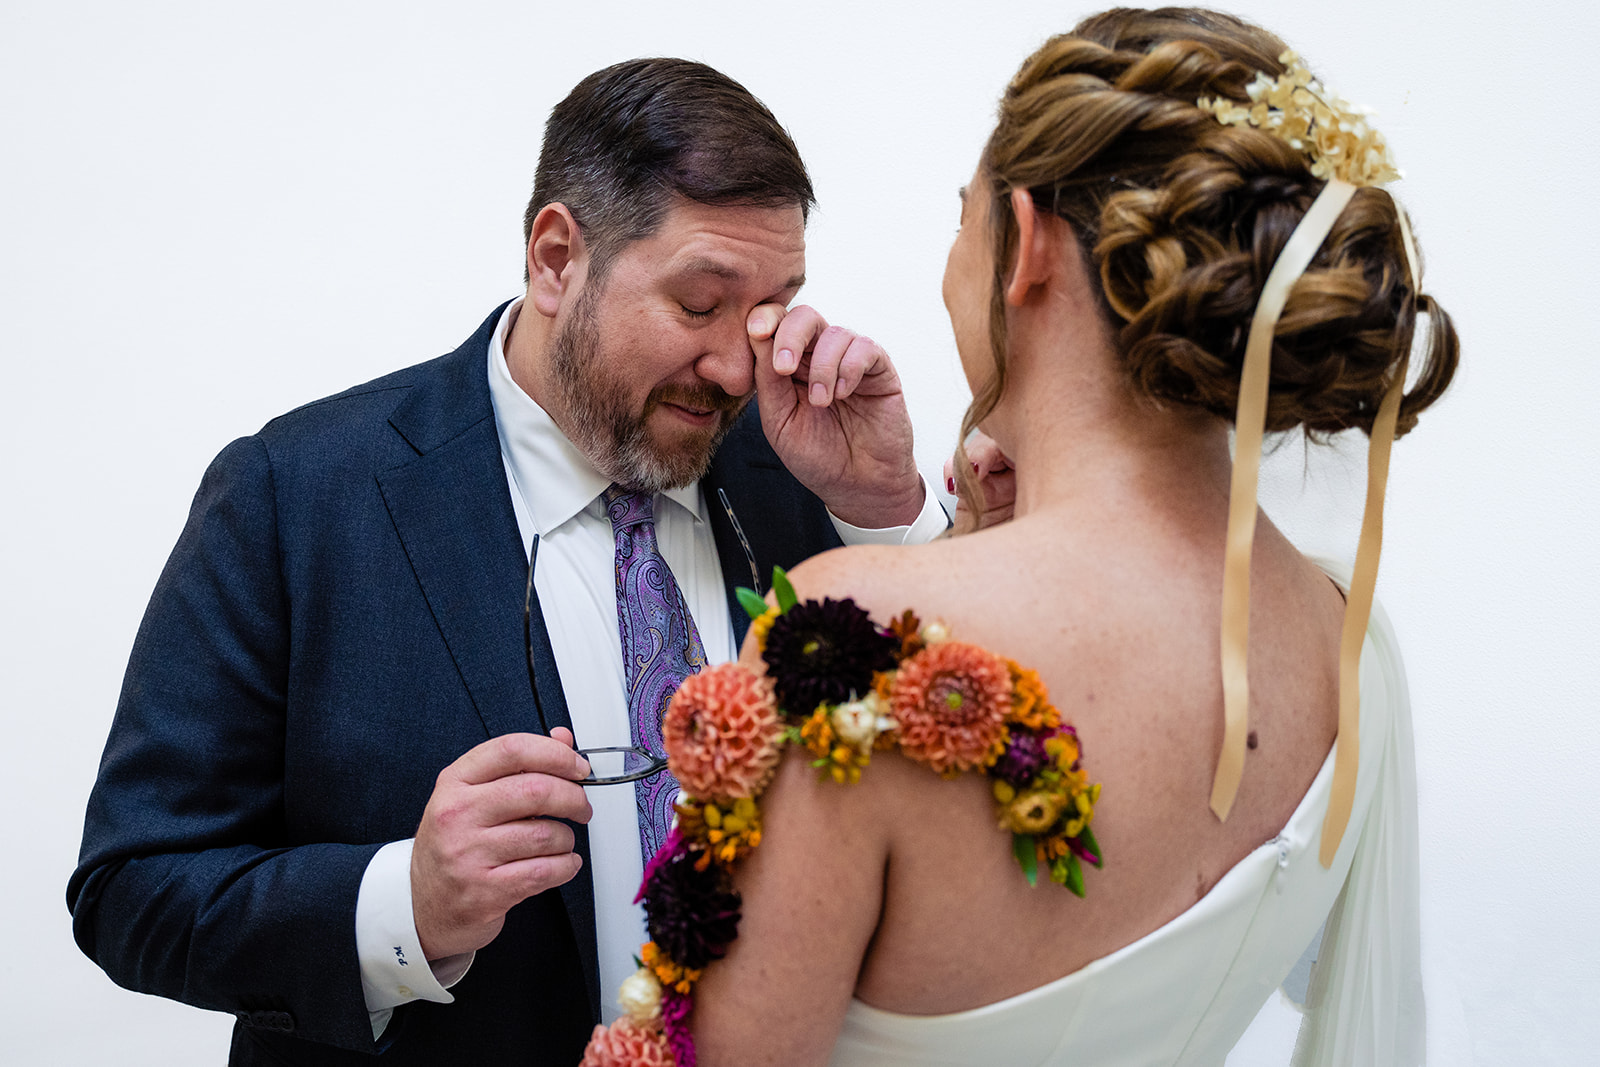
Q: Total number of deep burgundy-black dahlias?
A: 2